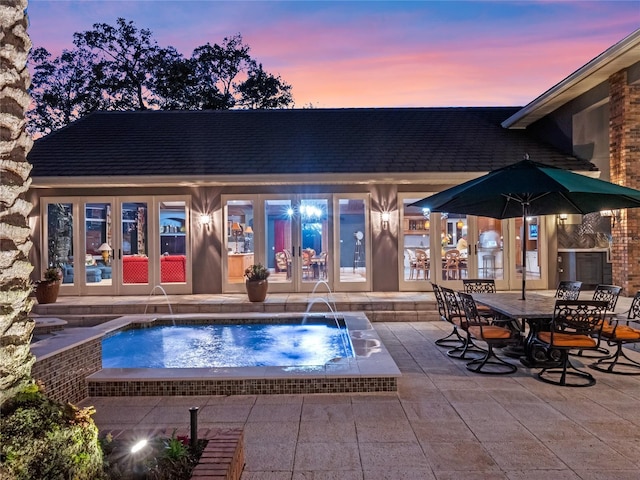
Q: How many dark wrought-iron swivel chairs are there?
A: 8